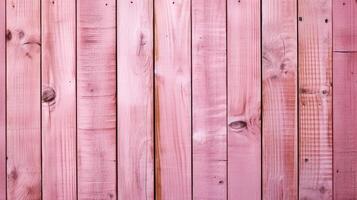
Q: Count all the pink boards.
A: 11